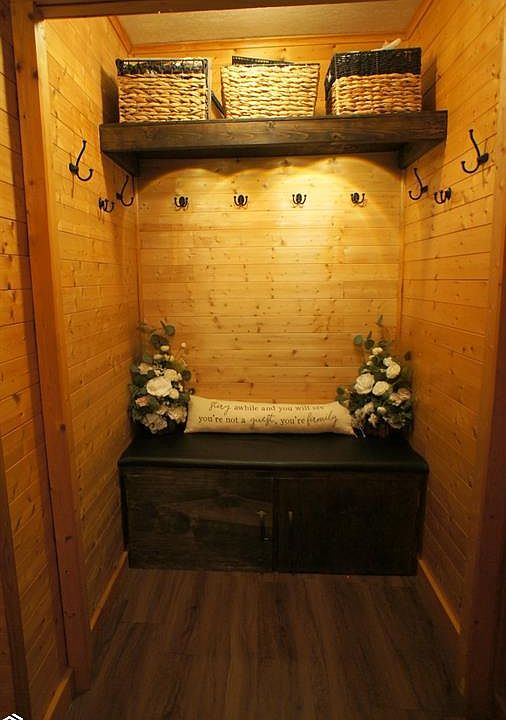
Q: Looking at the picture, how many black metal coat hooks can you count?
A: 10